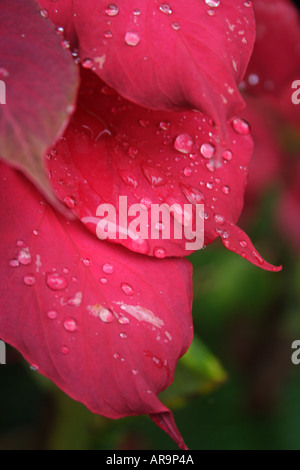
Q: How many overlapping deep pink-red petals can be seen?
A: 4